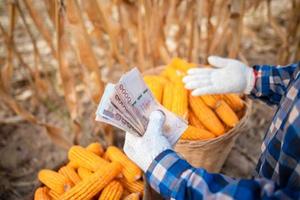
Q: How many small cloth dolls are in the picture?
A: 0